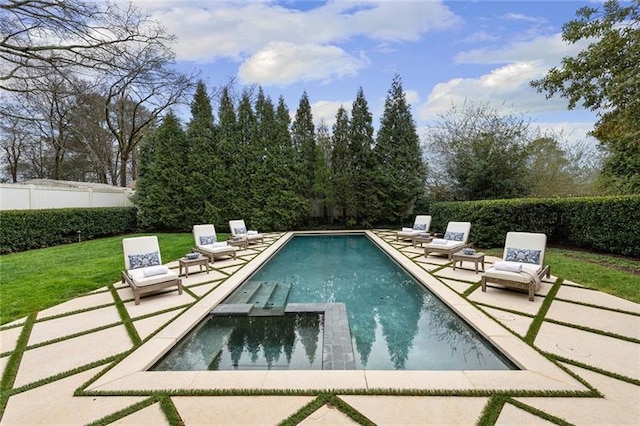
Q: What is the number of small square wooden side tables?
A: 4